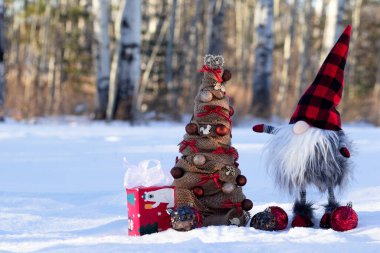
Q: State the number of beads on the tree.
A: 12